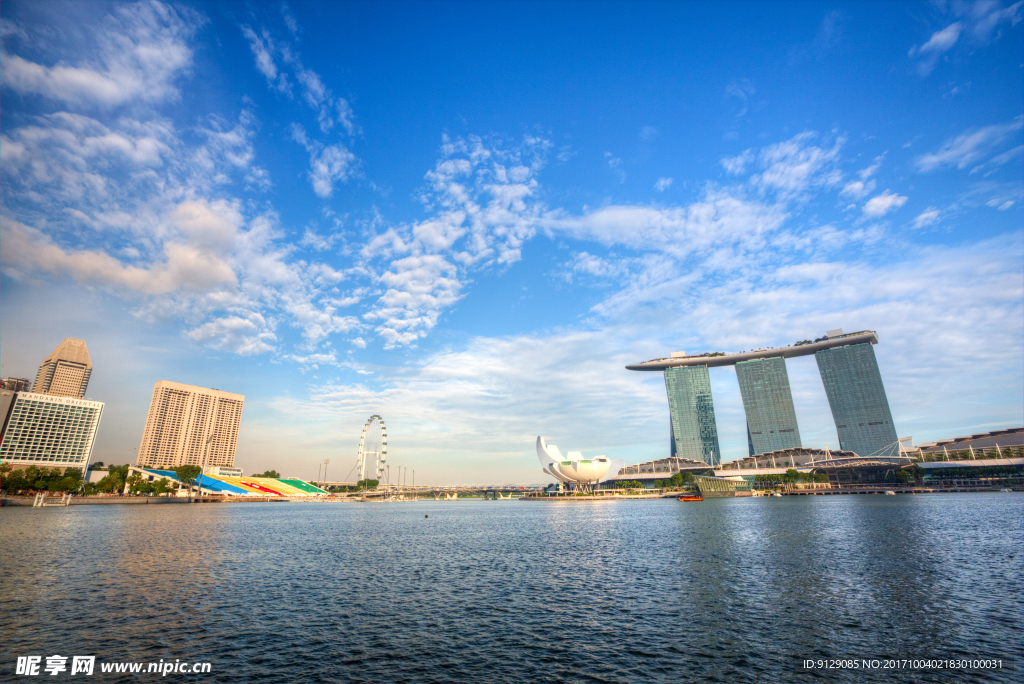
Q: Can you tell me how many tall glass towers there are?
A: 3